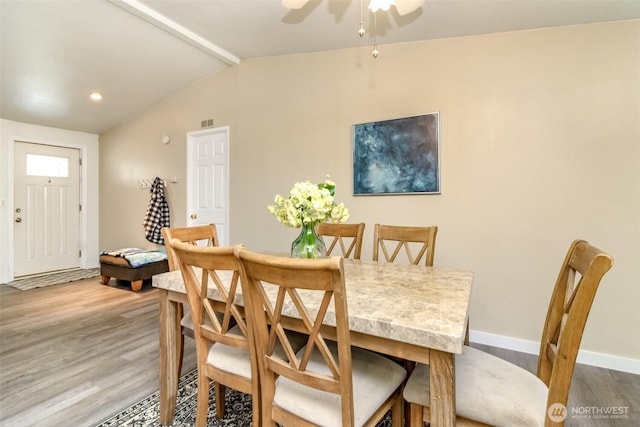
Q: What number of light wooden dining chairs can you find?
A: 6